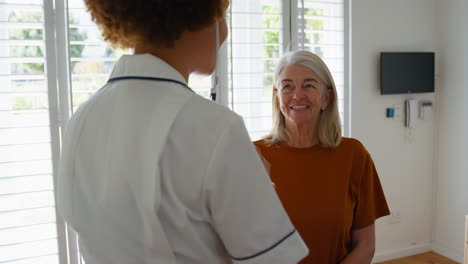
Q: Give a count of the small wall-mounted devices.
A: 3